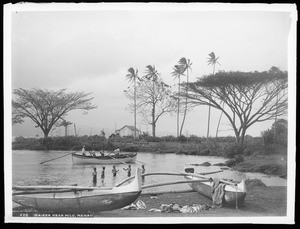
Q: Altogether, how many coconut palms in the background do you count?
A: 5